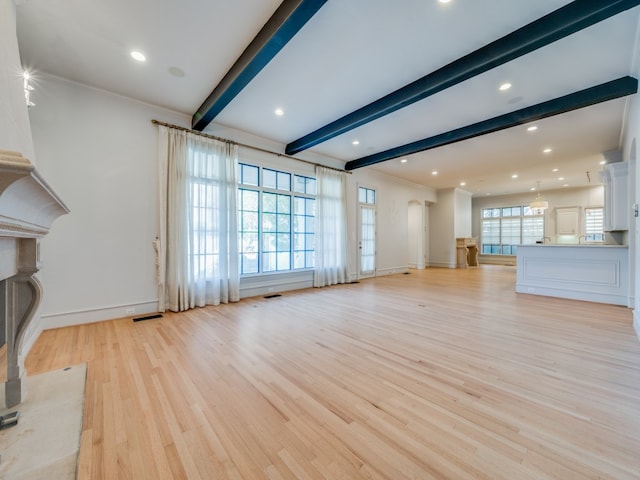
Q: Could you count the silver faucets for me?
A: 2